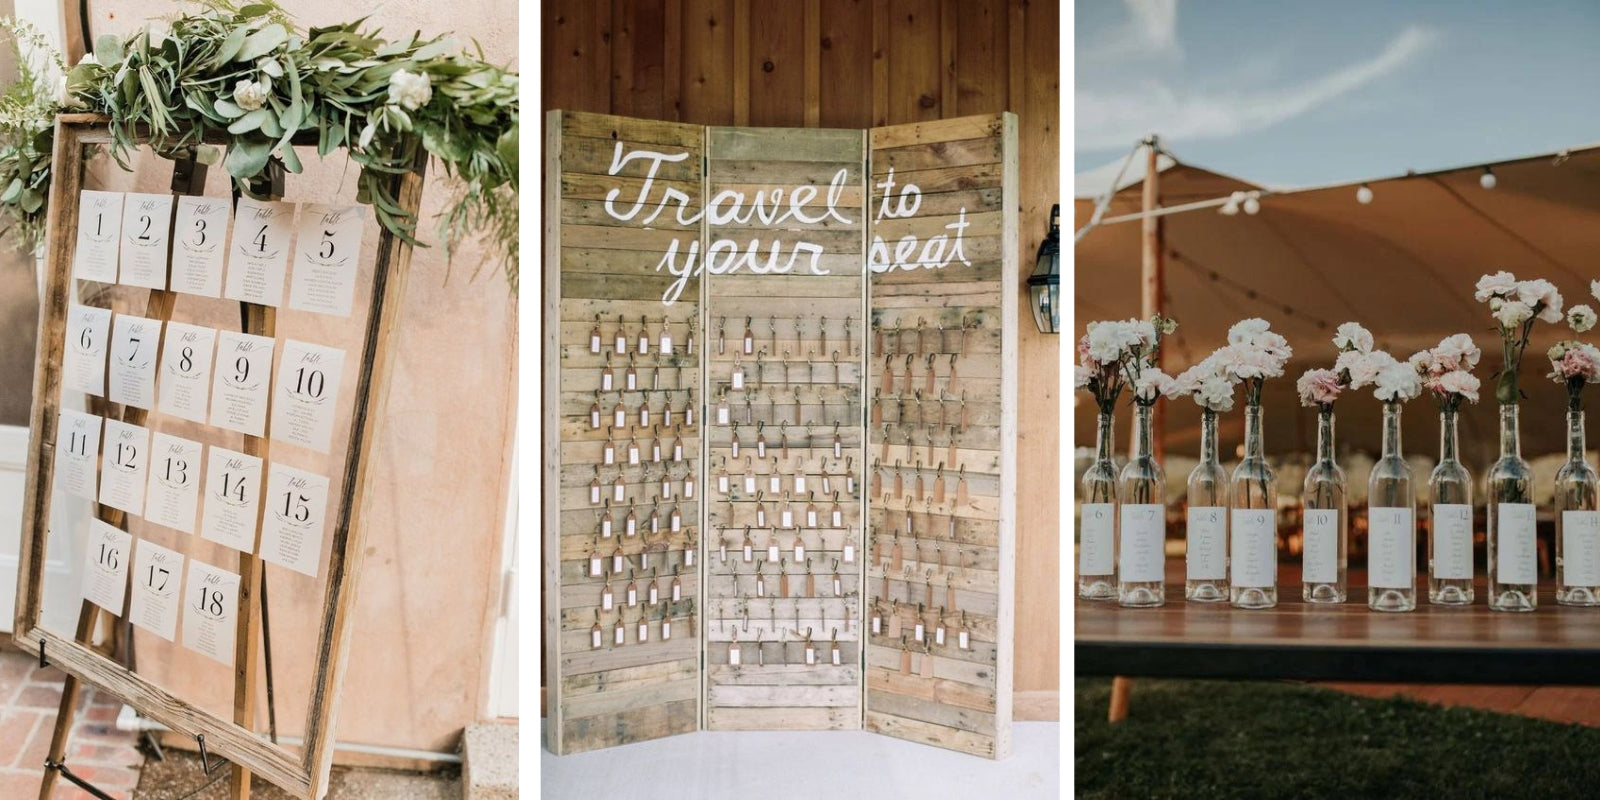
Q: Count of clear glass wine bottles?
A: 9